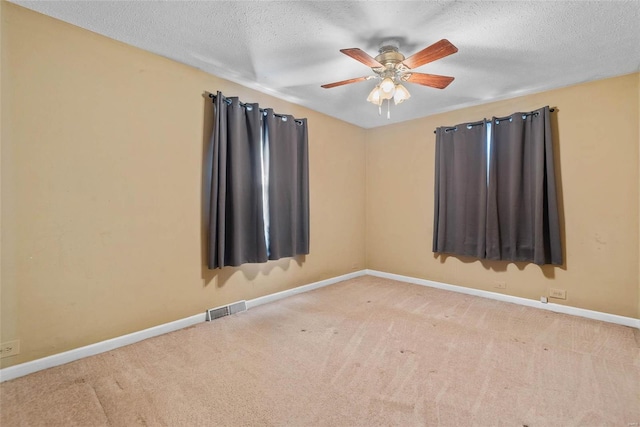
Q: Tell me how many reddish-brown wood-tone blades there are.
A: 4